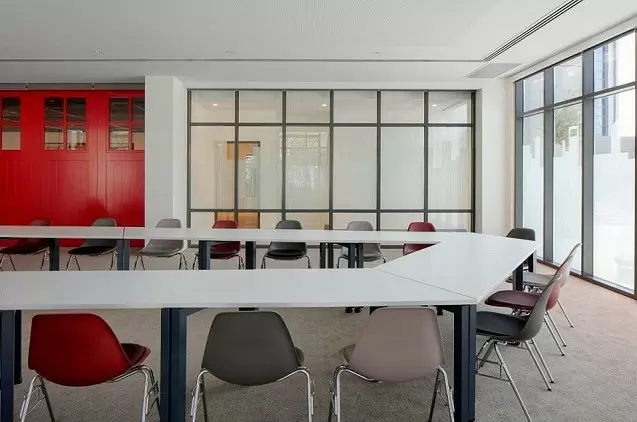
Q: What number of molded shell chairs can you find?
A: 14